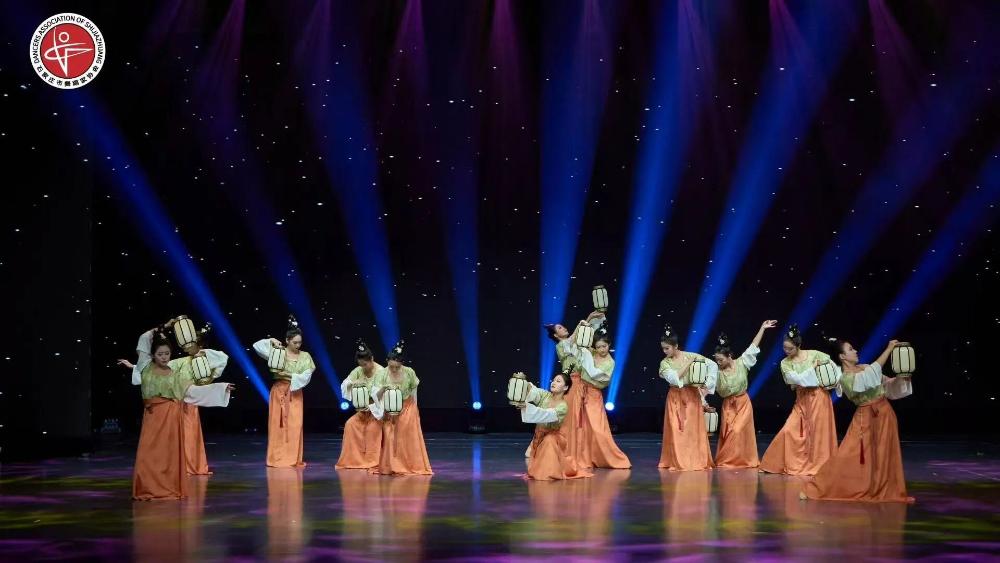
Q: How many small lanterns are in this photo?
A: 12